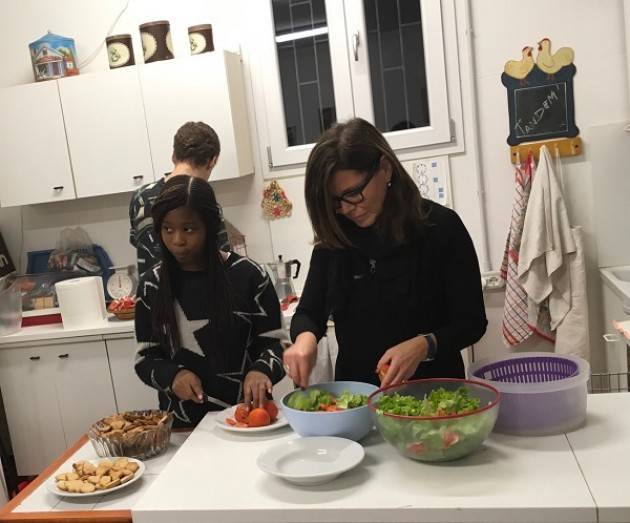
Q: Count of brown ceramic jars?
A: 3